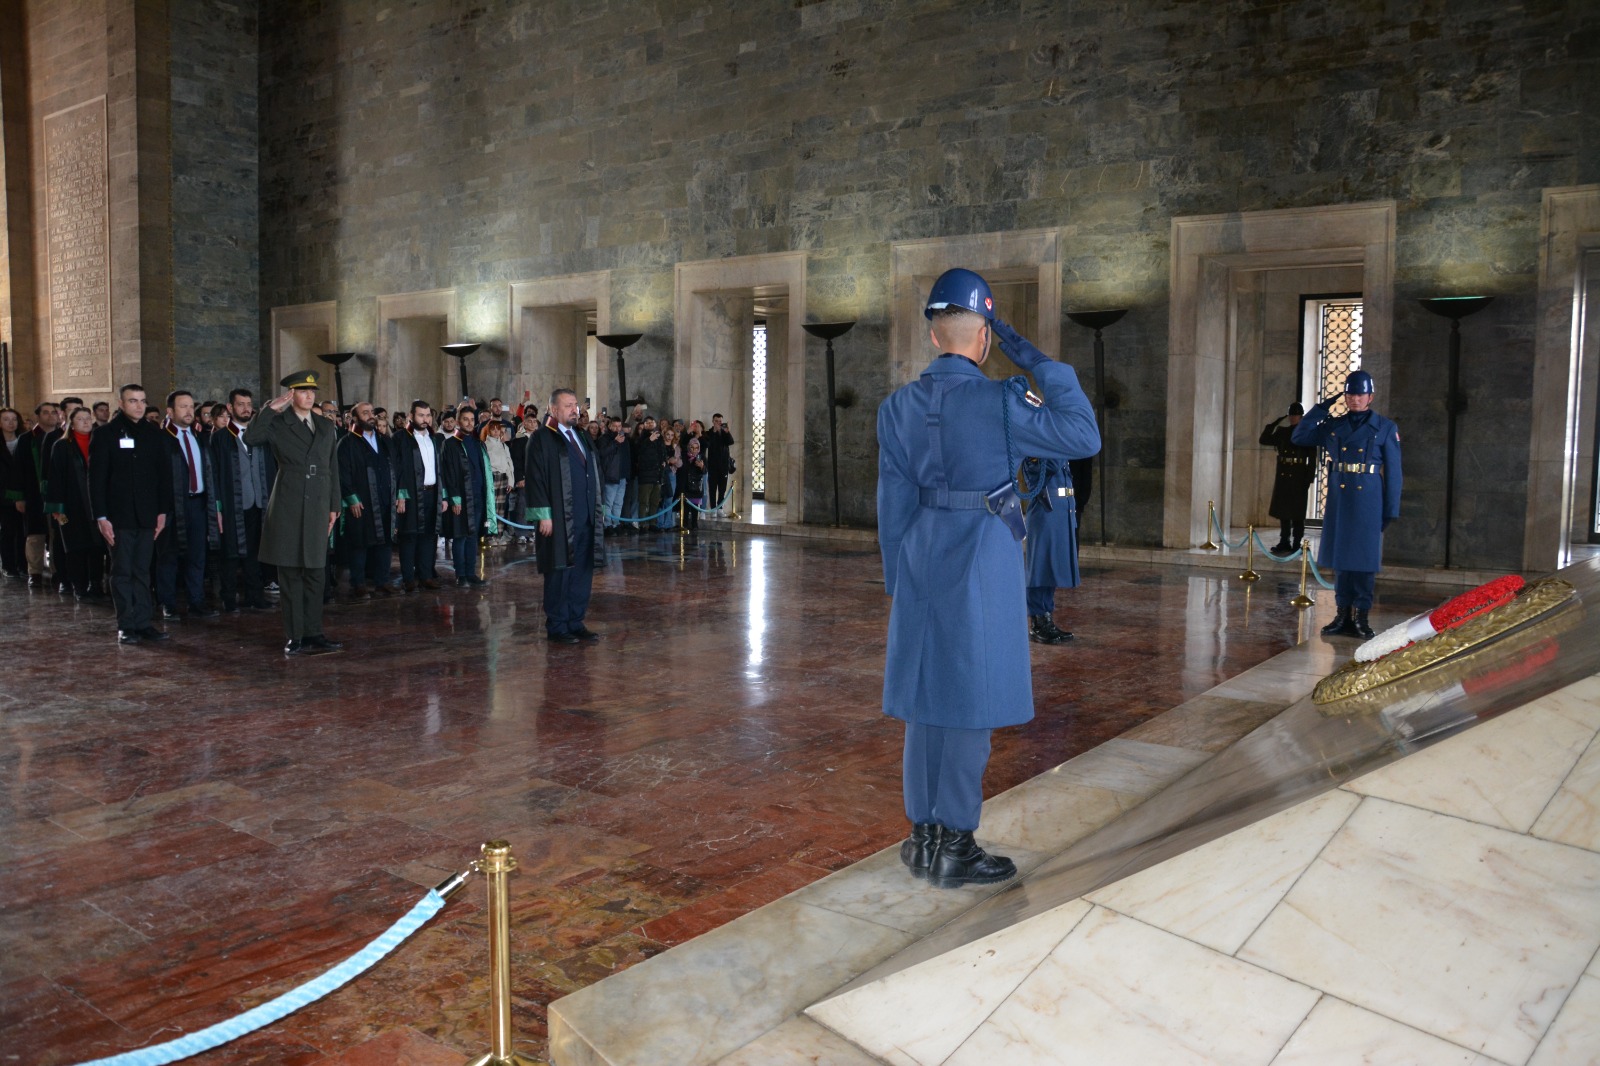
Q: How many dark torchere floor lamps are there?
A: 6